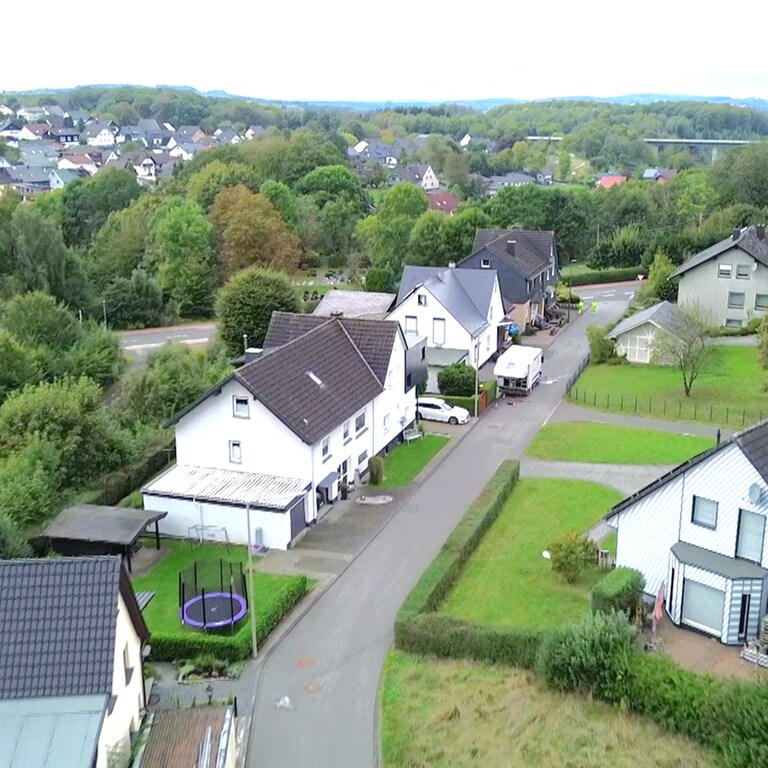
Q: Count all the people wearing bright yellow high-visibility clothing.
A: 2